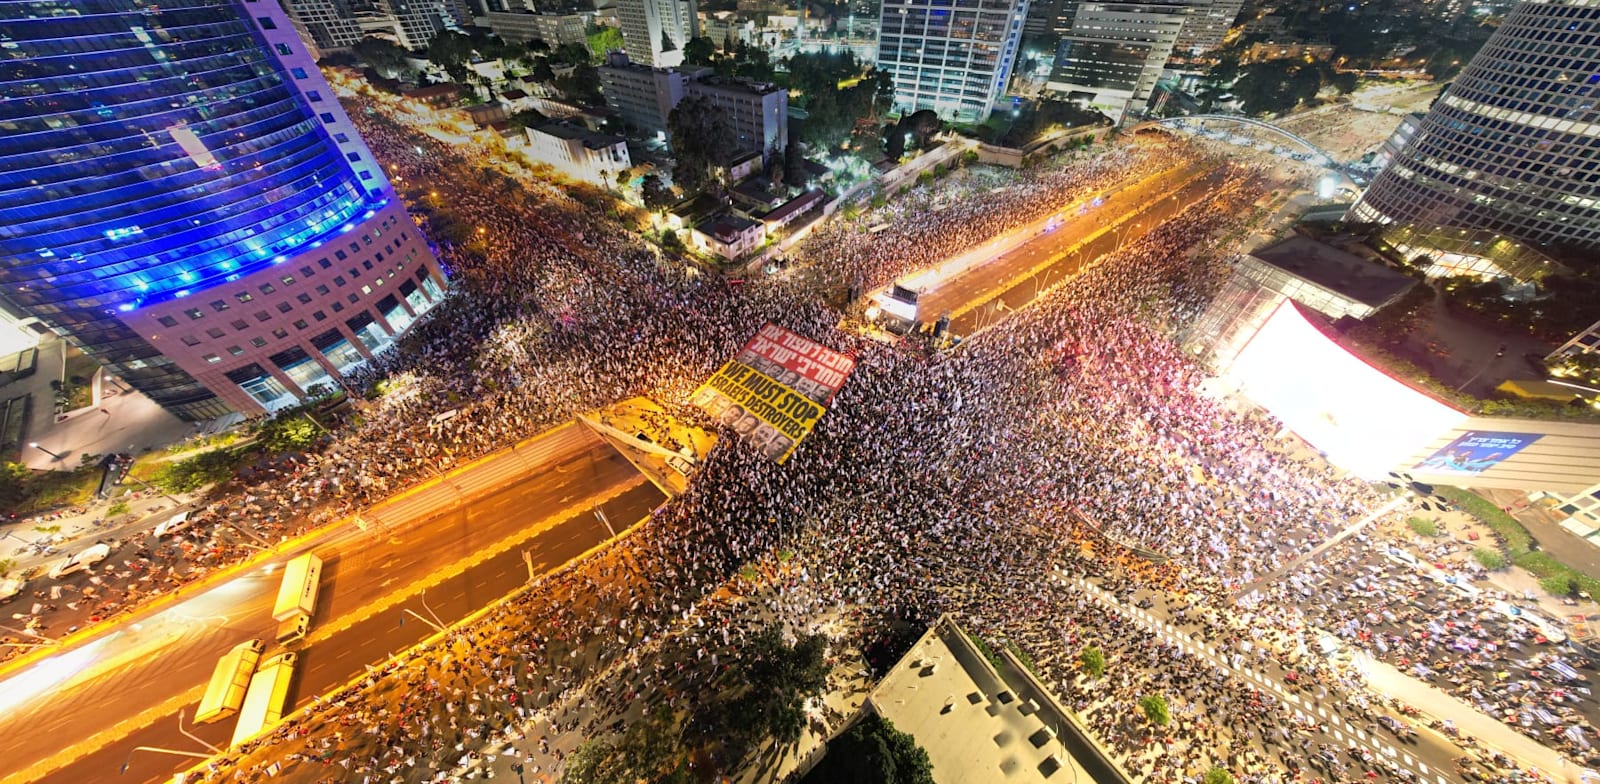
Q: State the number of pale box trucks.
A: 3